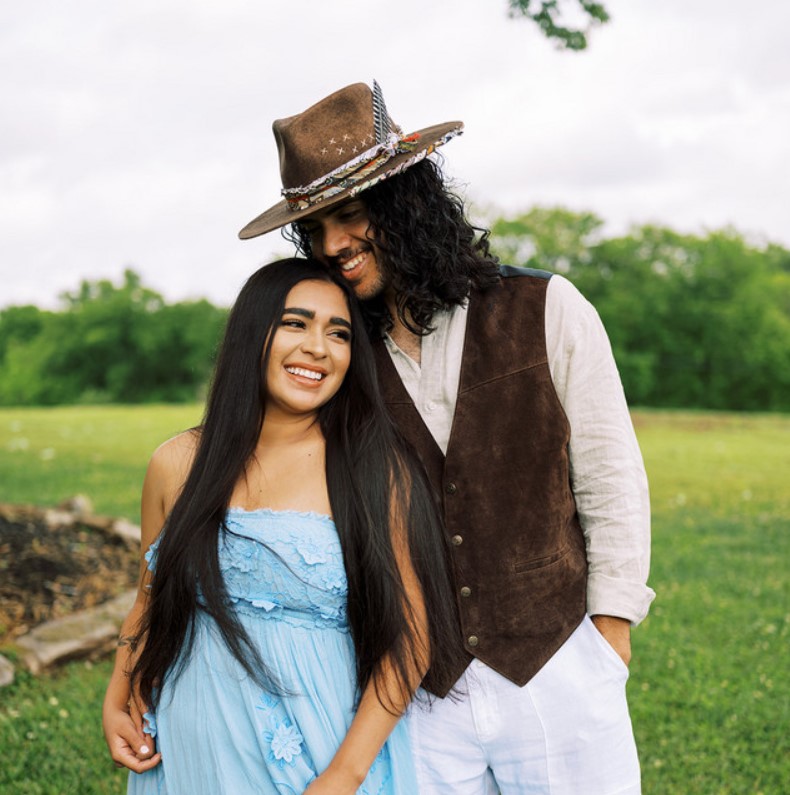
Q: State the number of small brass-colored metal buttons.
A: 4